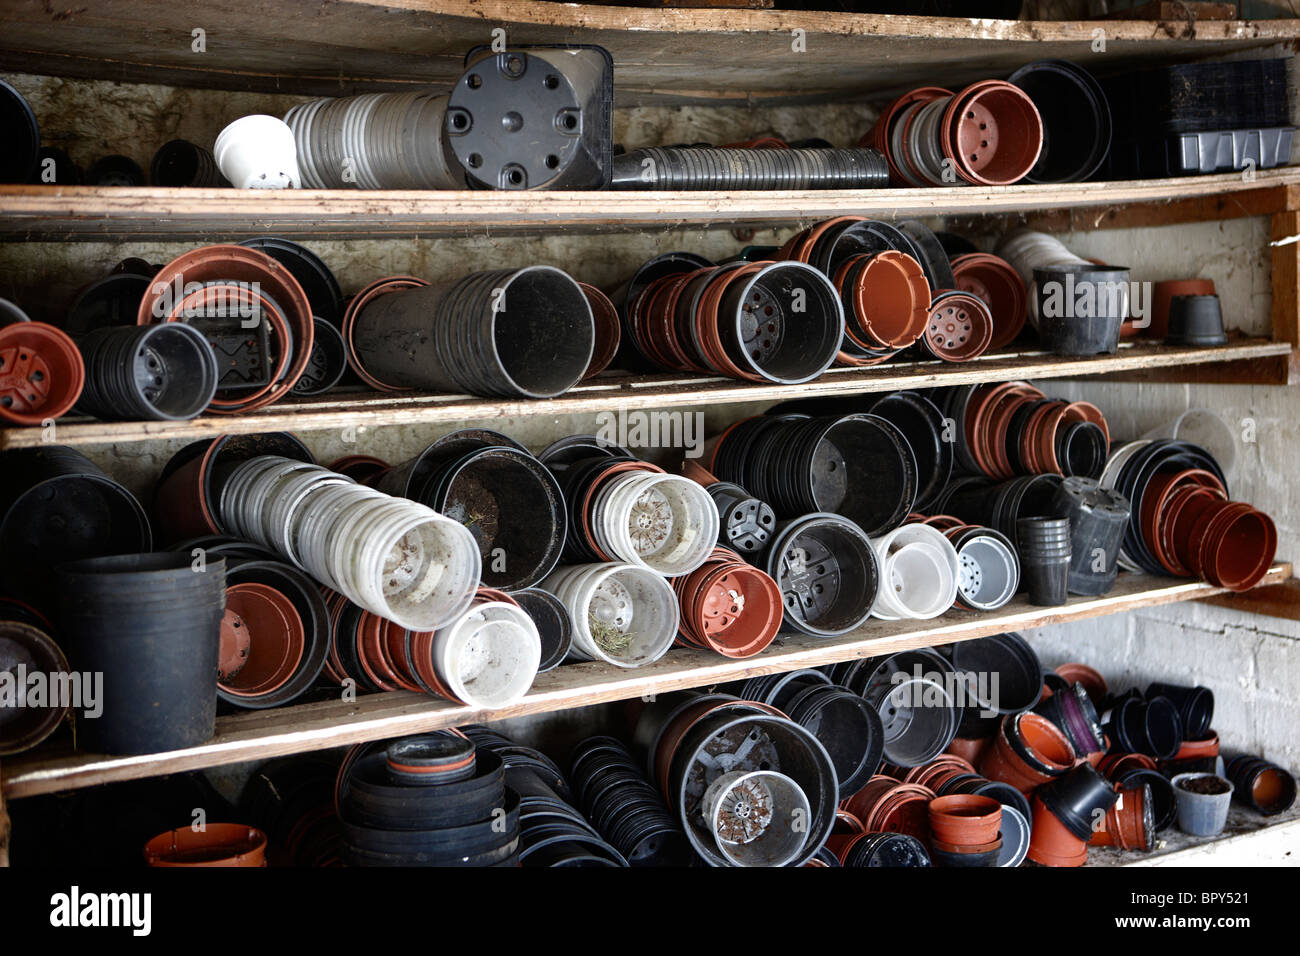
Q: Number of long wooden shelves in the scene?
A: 4